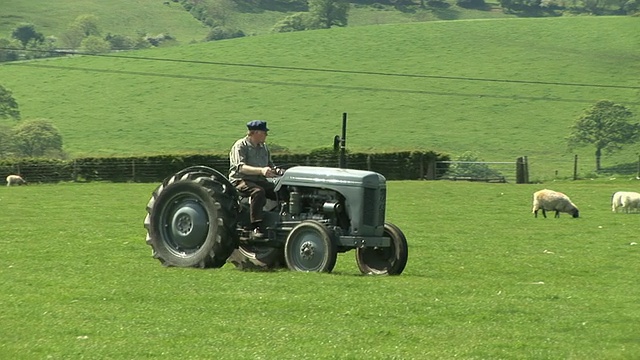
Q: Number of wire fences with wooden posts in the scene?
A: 1